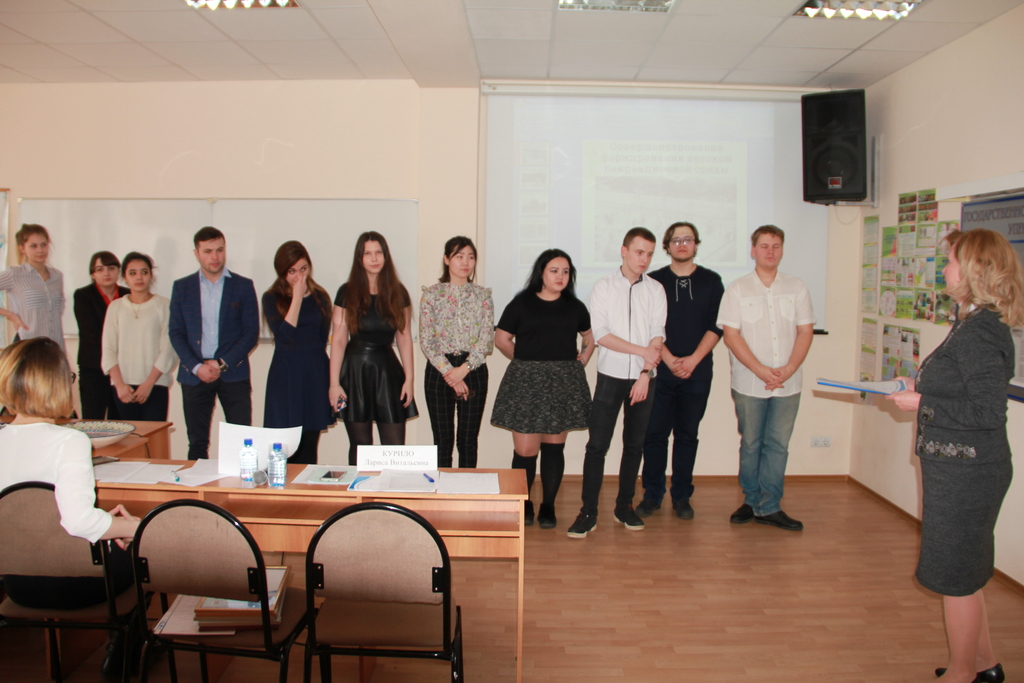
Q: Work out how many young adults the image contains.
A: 11